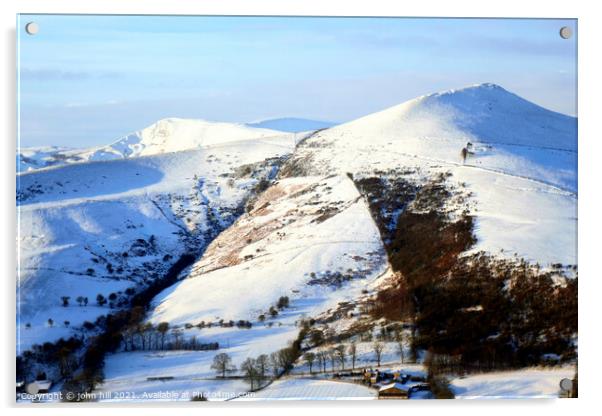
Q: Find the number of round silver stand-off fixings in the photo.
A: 4